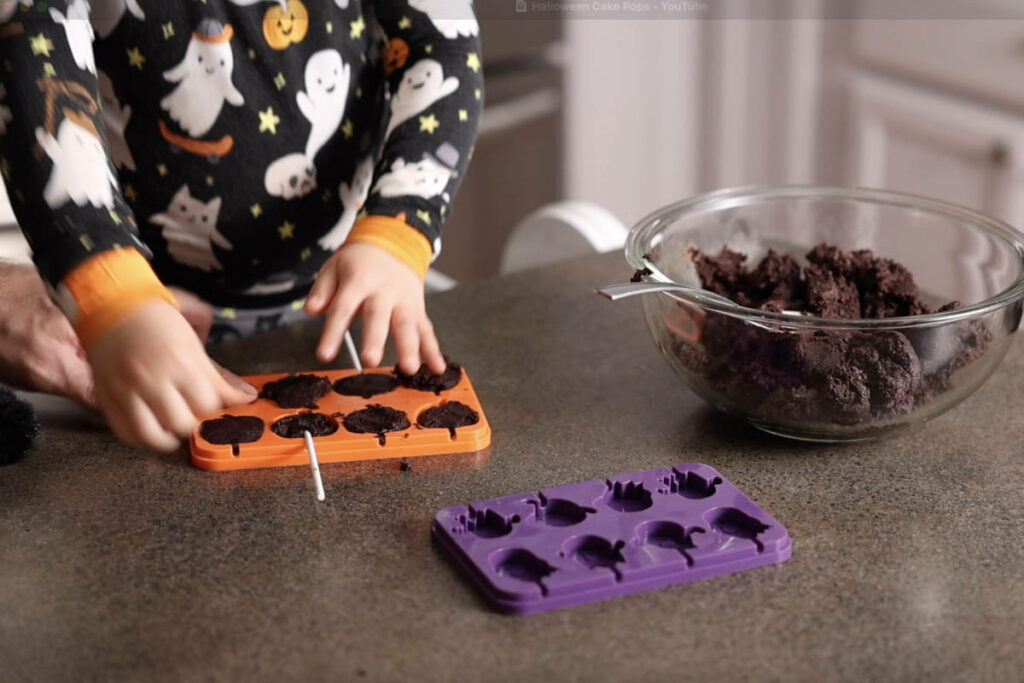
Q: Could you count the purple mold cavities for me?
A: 8